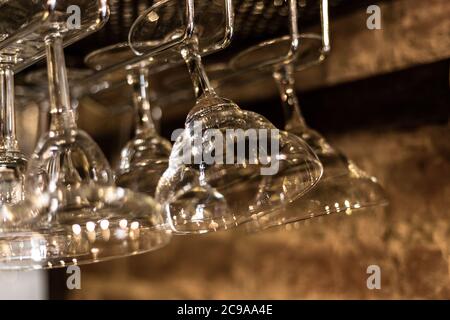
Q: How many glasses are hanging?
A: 5